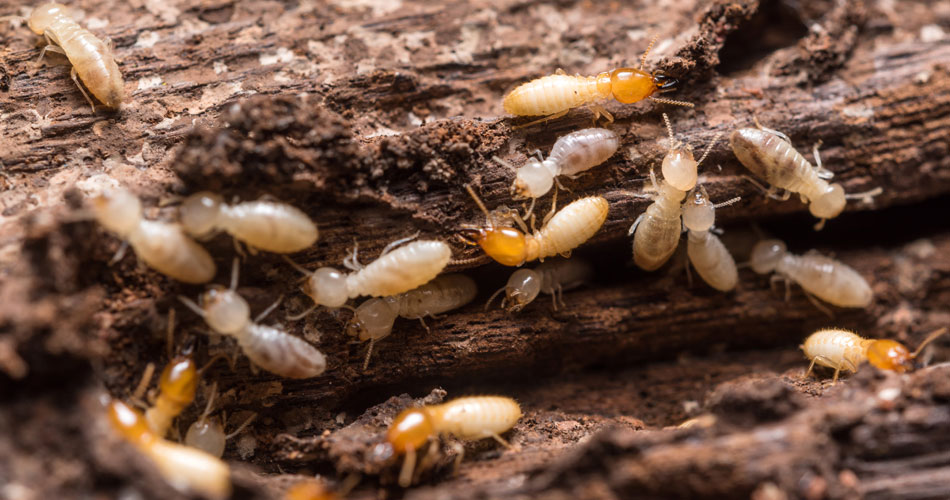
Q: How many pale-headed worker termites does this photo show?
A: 13